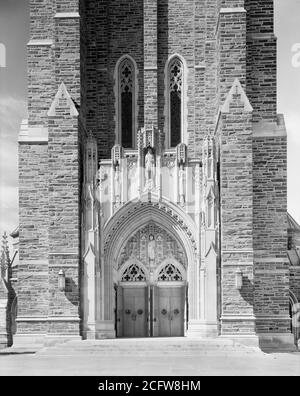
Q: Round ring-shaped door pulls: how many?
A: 4